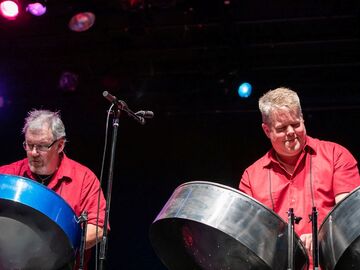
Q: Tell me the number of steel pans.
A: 3